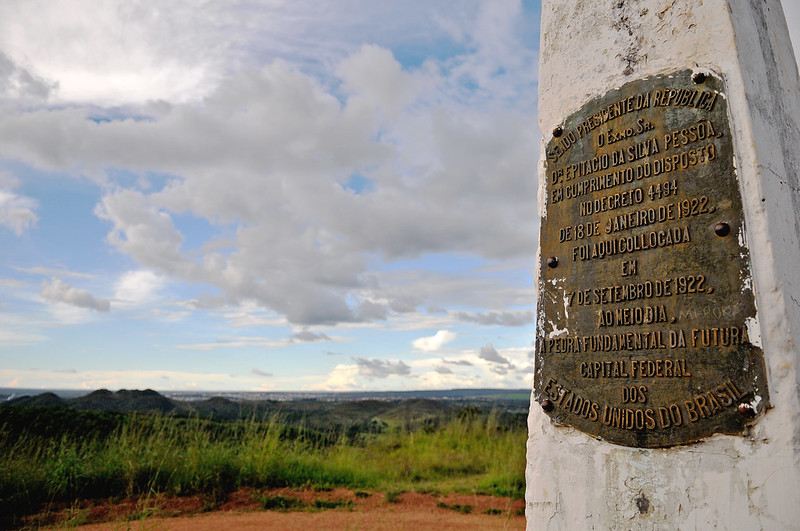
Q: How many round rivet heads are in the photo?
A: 6